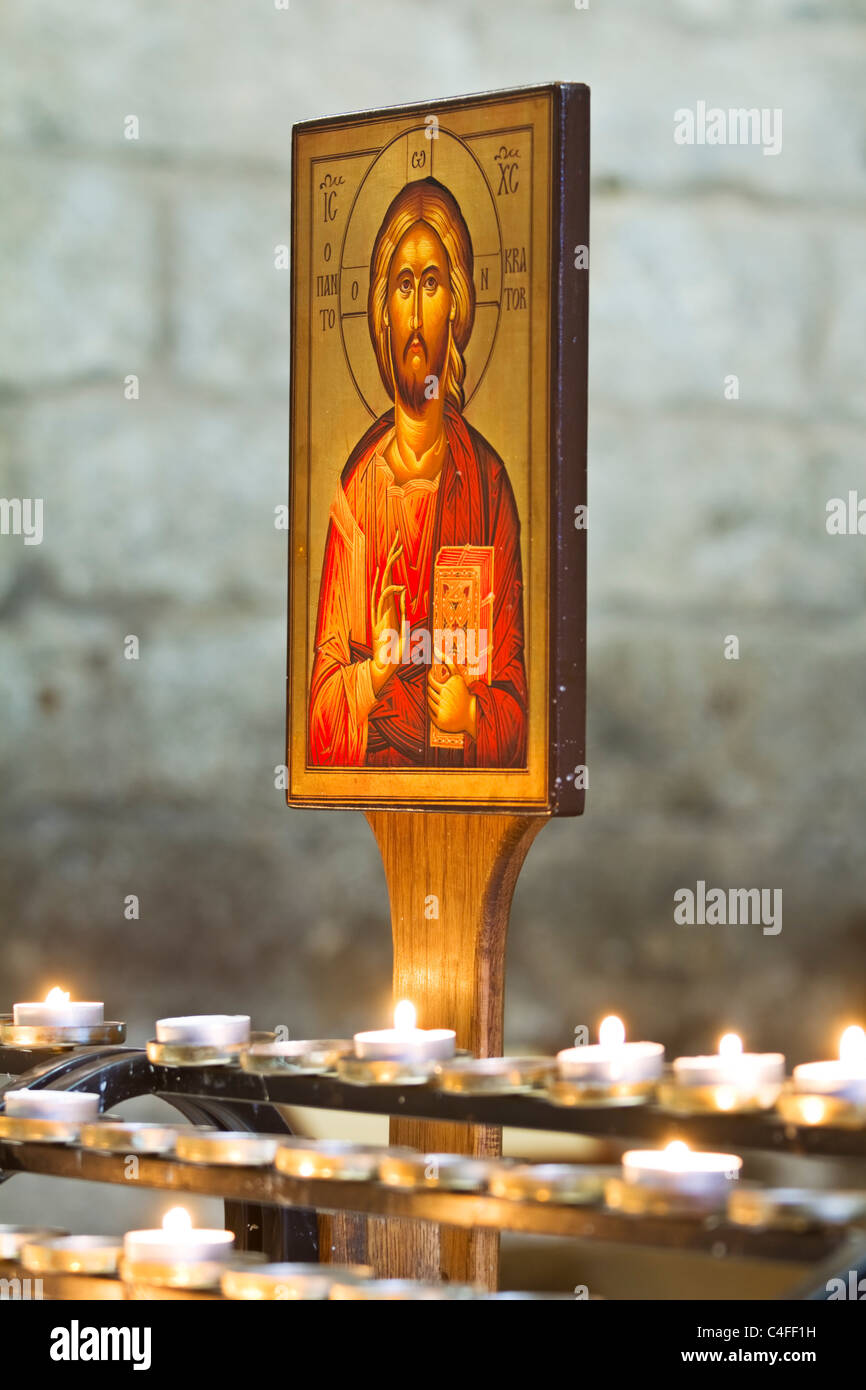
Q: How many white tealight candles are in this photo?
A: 9